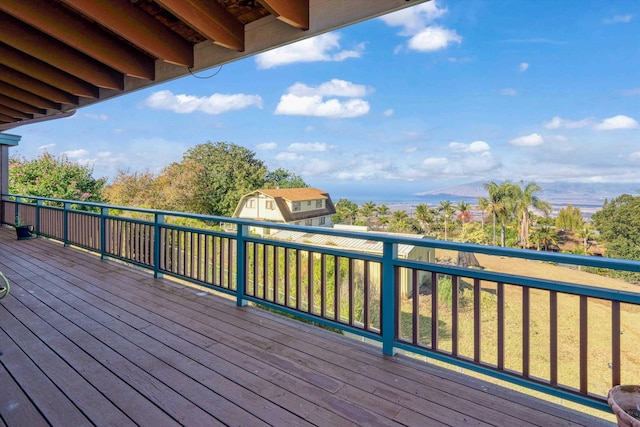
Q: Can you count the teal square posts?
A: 7